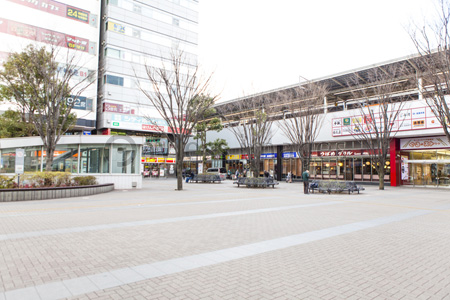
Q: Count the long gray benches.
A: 3